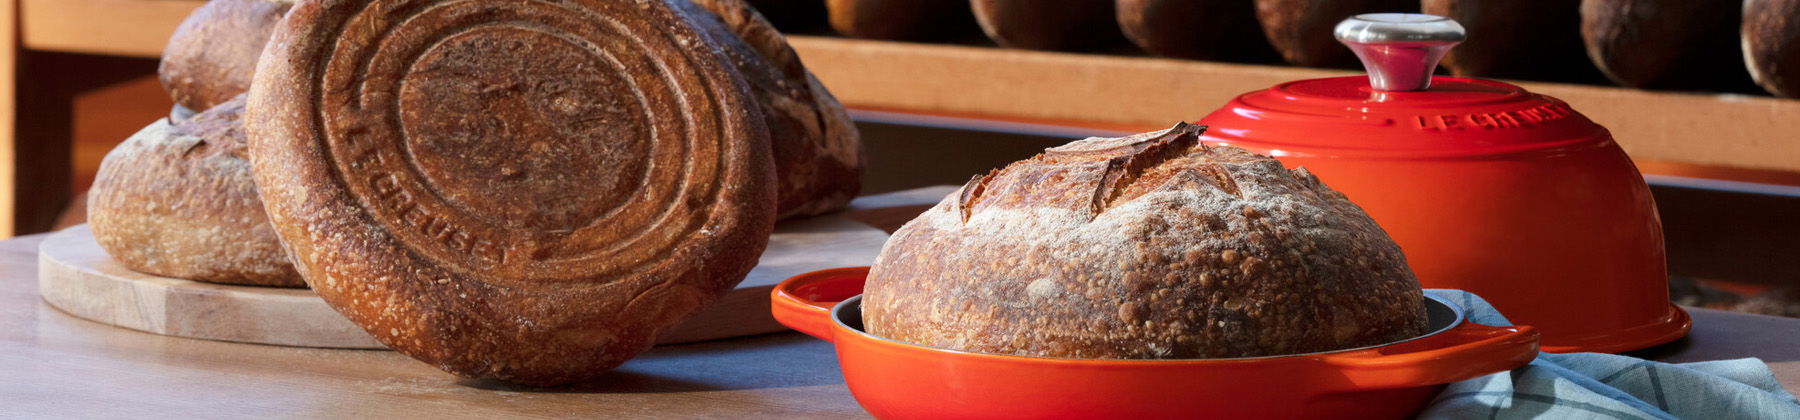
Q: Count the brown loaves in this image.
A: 12